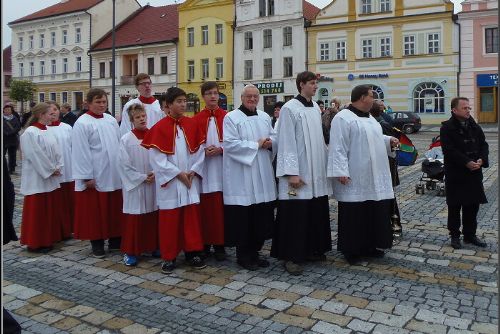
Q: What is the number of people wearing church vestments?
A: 10